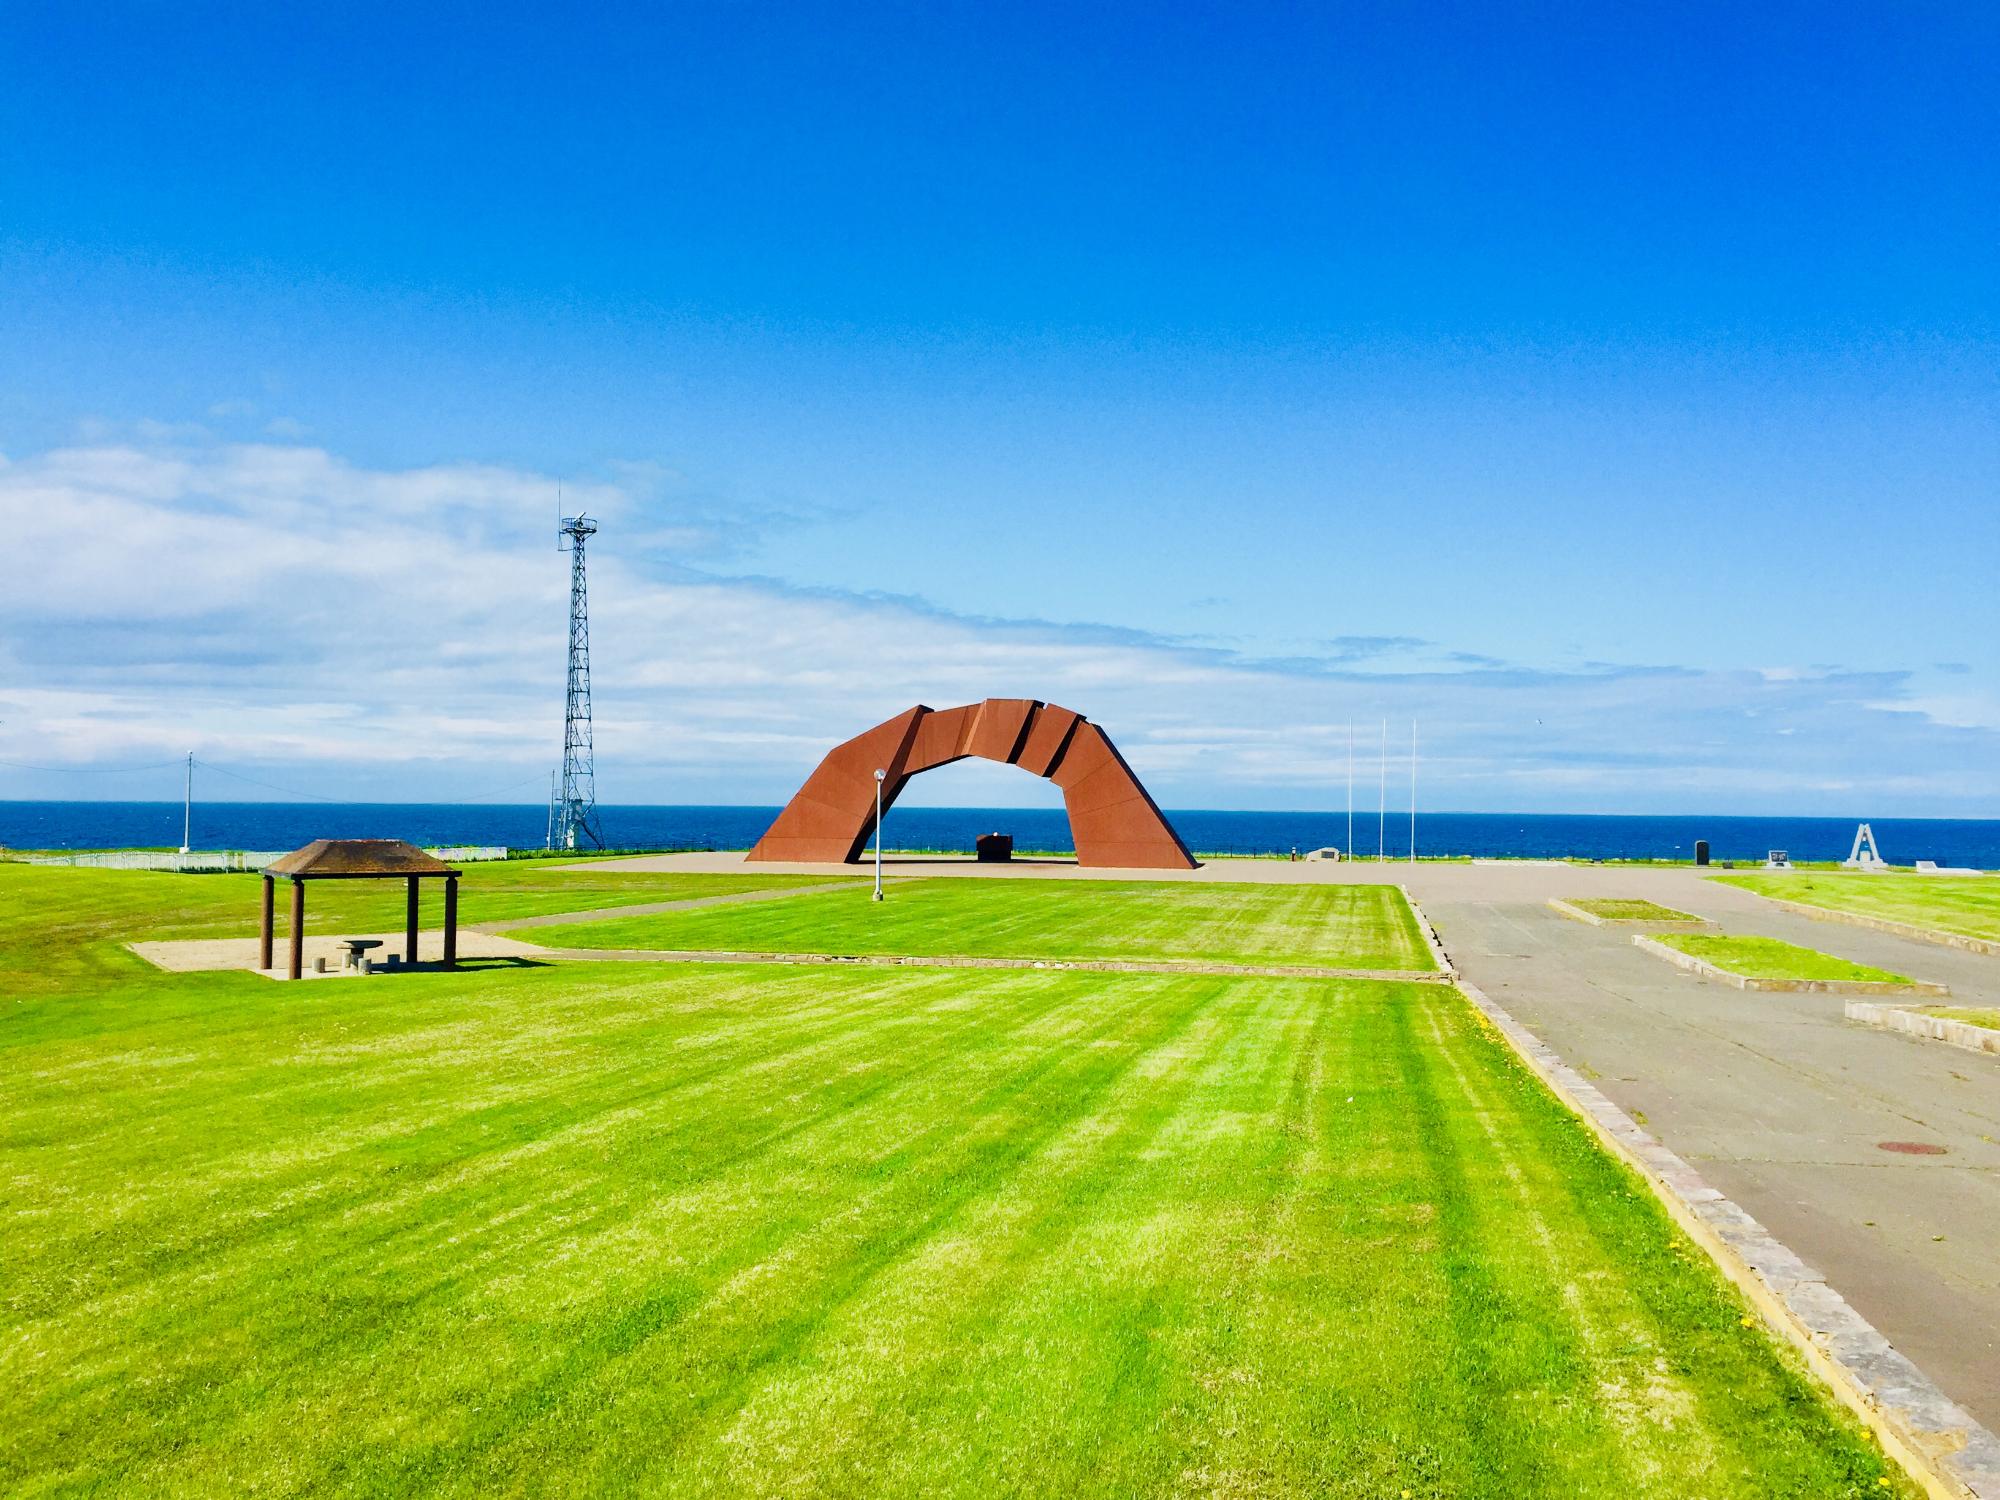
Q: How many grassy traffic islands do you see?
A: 3